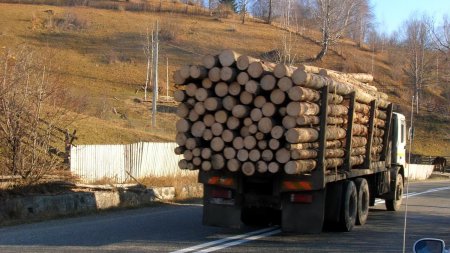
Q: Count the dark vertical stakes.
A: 4